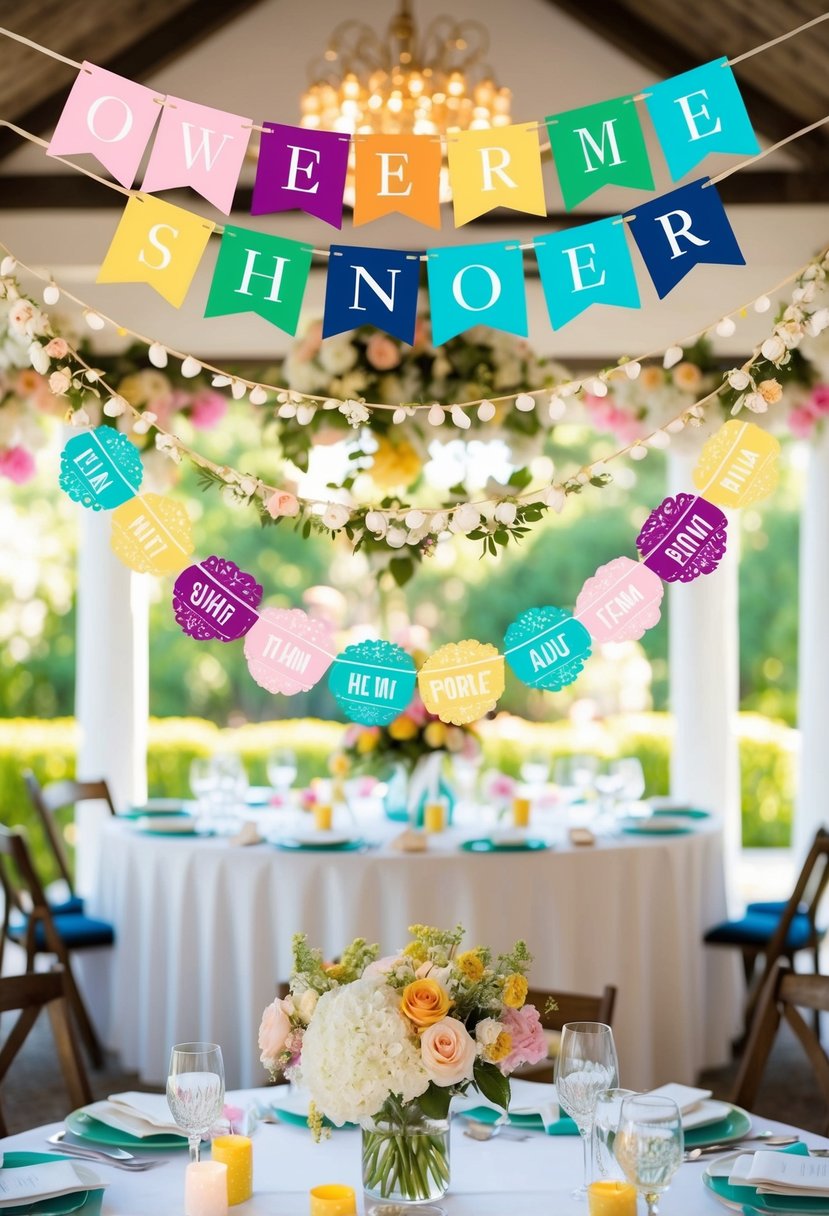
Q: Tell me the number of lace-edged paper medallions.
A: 10